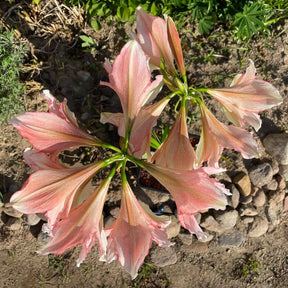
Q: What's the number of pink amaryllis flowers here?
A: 11